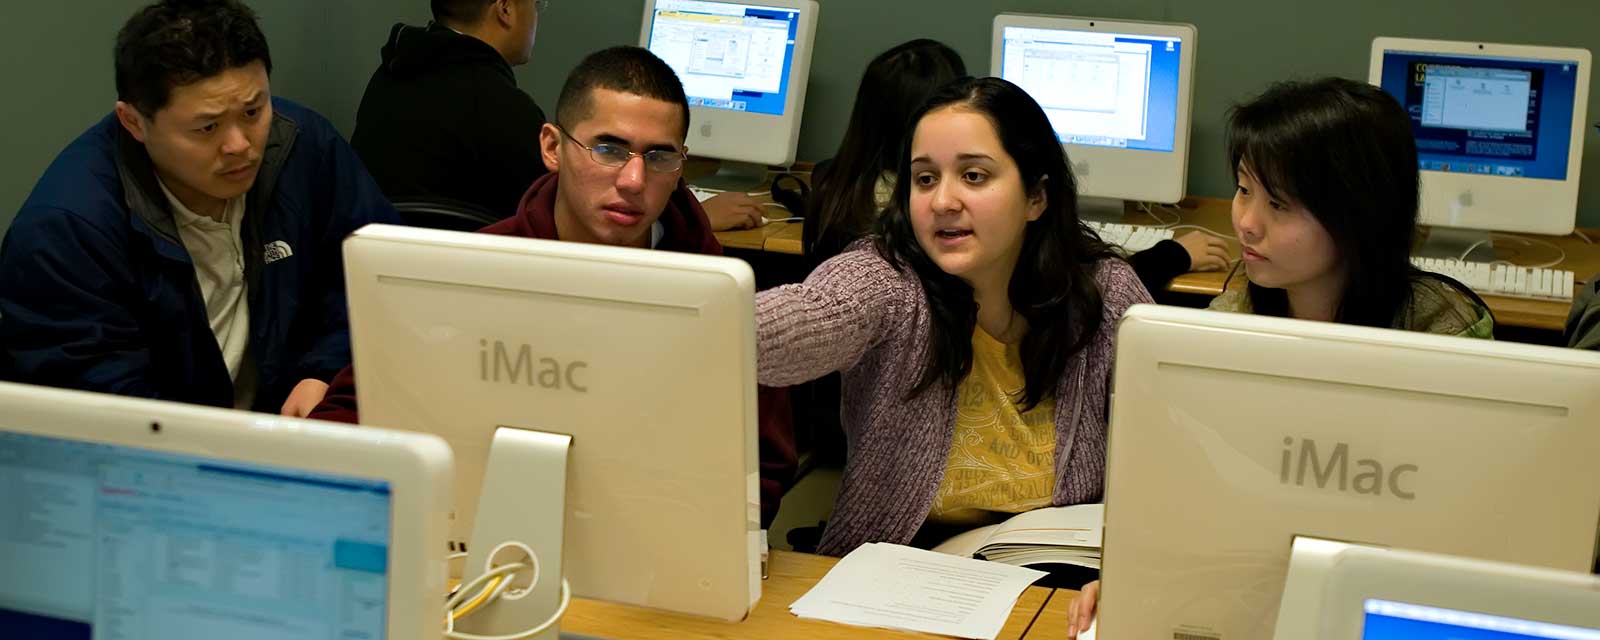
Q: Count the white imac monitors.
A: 7